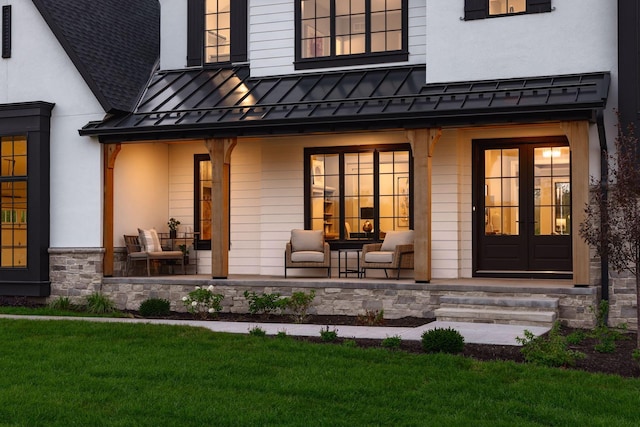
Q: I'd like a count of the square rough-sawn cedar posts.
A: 4